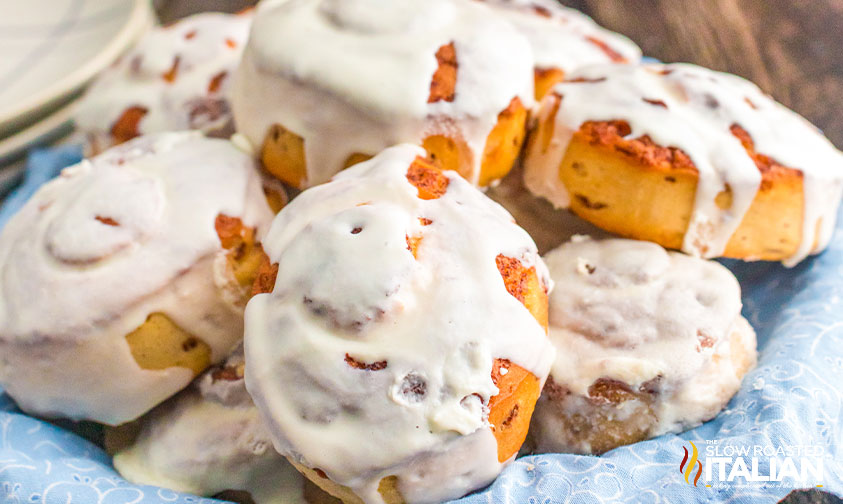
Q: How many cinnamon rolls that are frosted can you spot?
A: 8